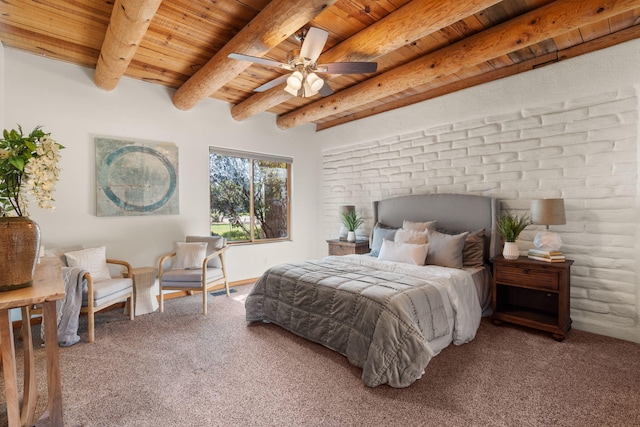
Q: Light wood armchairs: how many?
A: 2